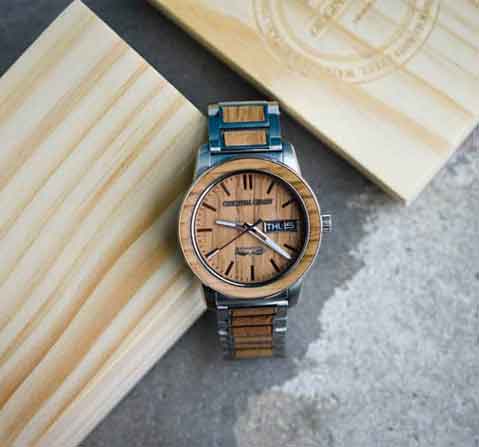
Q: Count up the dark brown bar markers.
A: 12